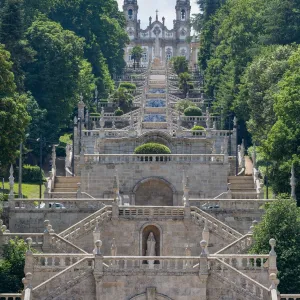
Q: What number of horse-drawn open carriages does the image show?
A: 0